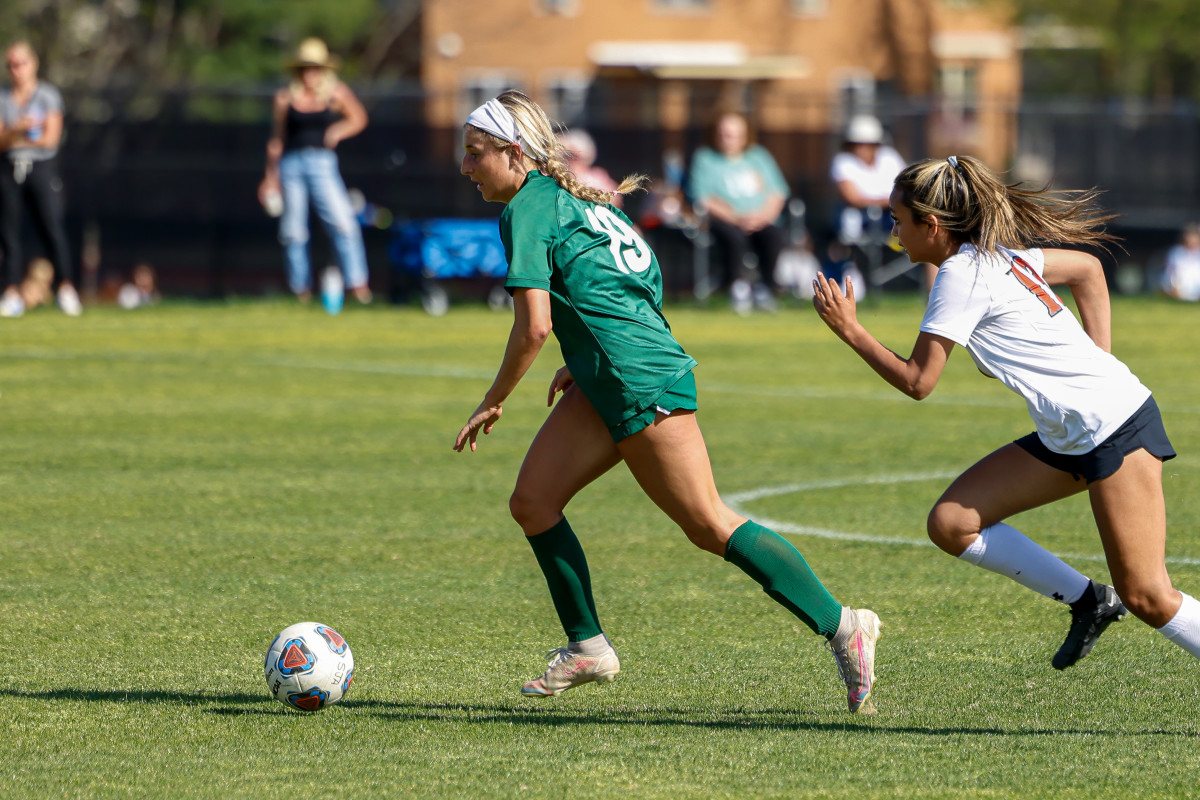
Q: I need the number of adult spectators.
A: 5